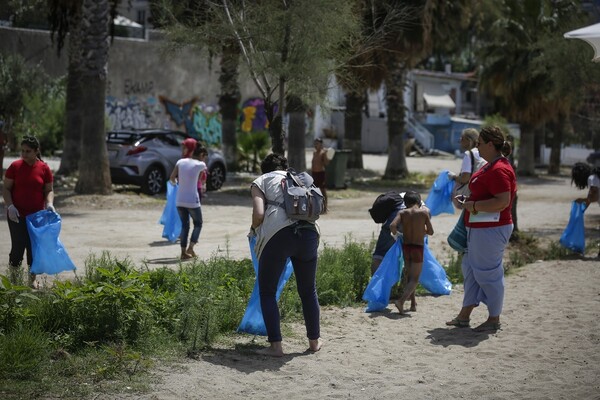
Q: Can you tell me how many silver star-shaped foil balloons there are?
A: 0